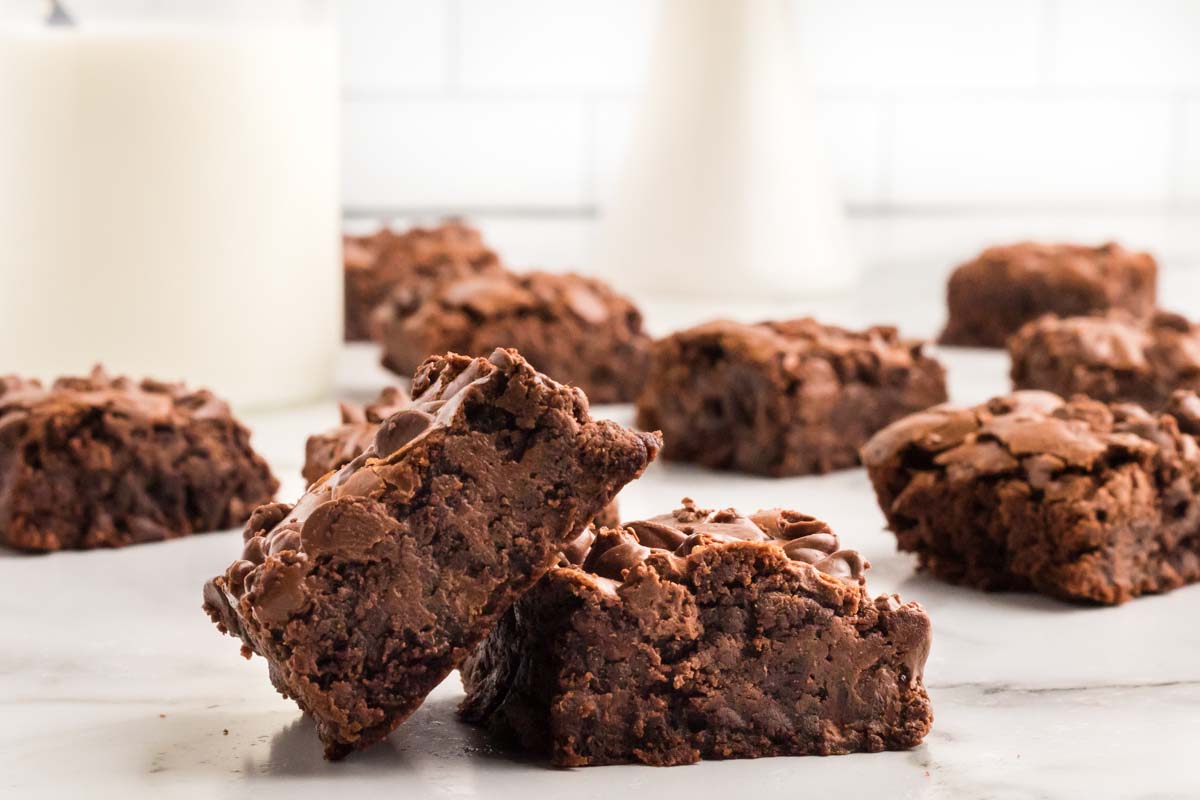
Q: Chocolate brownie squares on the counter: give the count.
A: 10